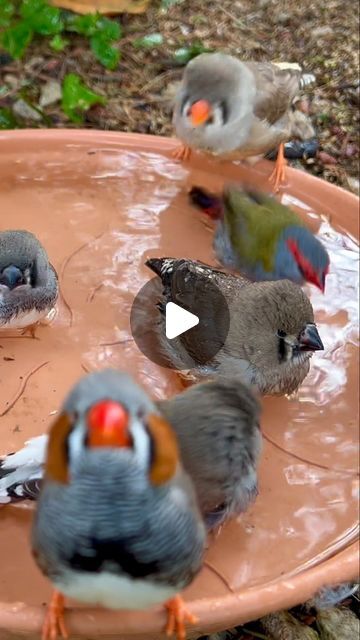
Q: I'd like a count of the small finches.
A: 6